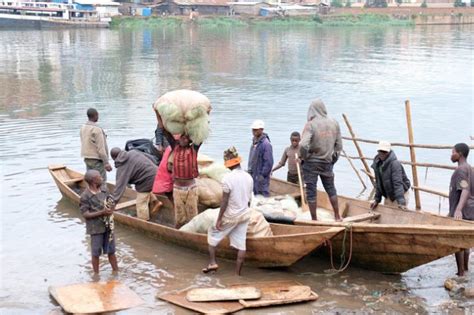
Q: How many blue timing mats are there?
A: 0